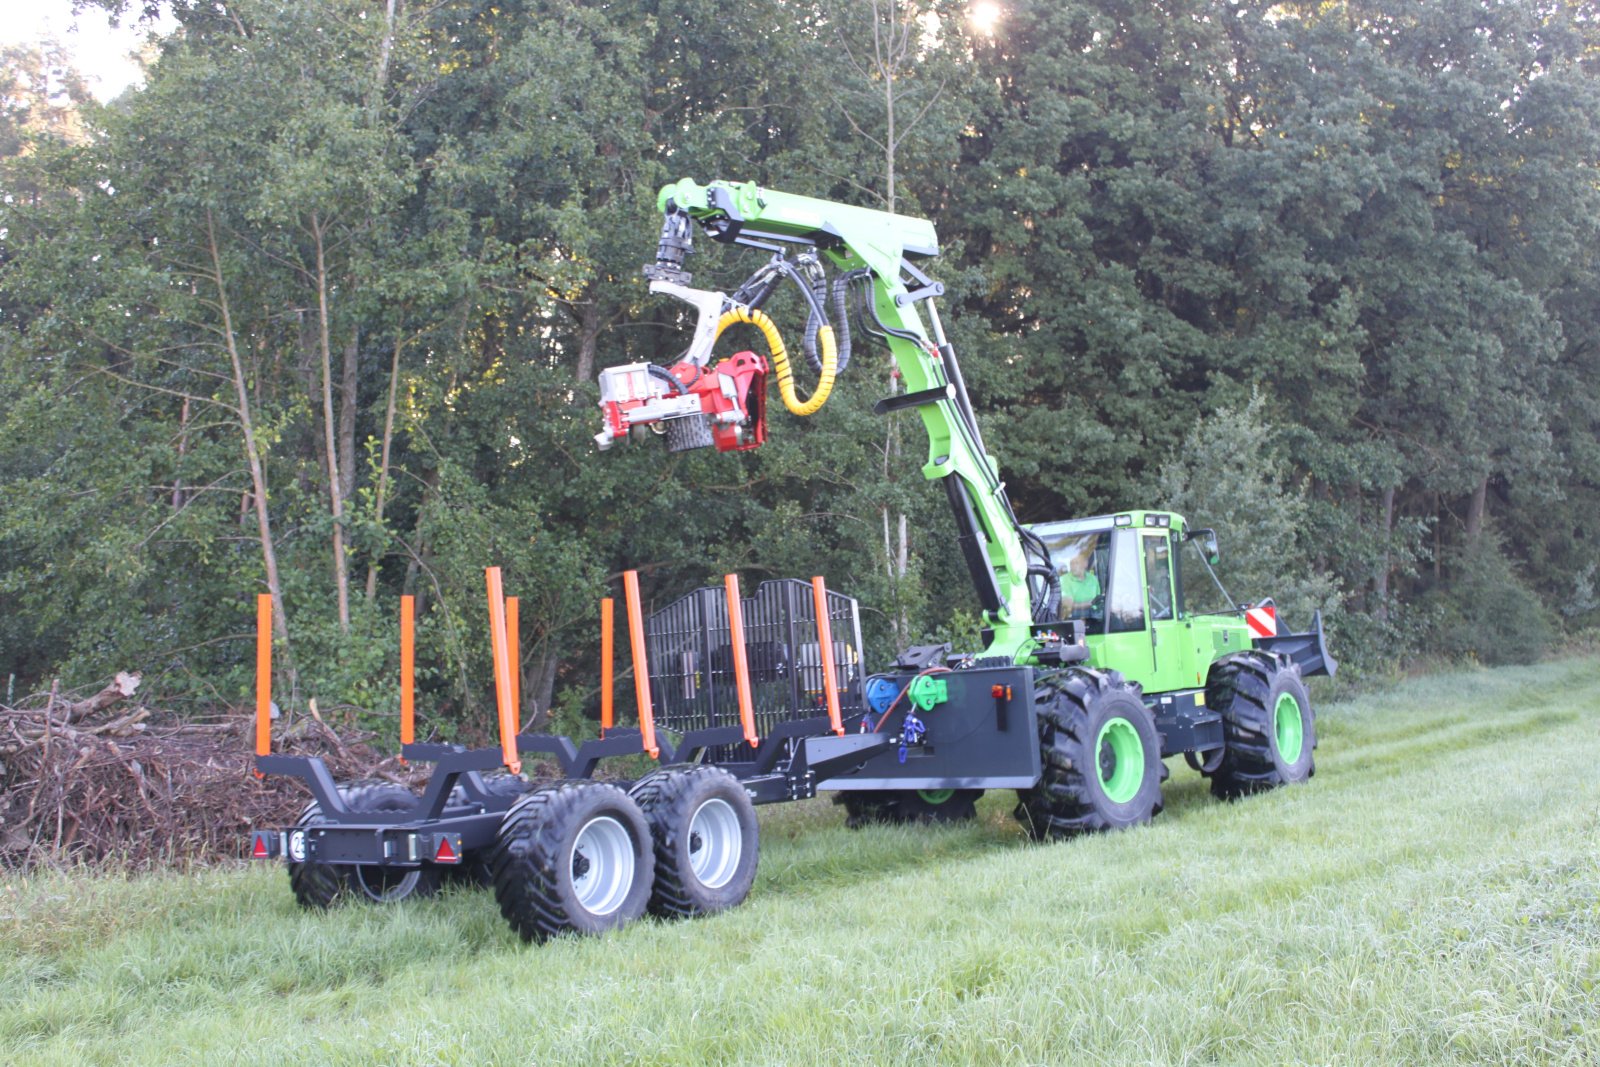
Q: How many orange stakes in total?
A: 8